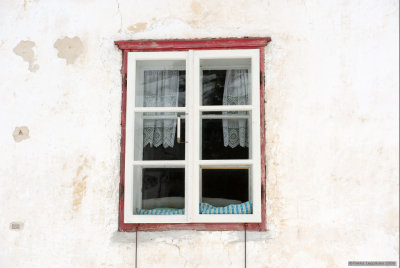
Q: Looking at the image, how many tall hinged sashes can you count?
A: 2